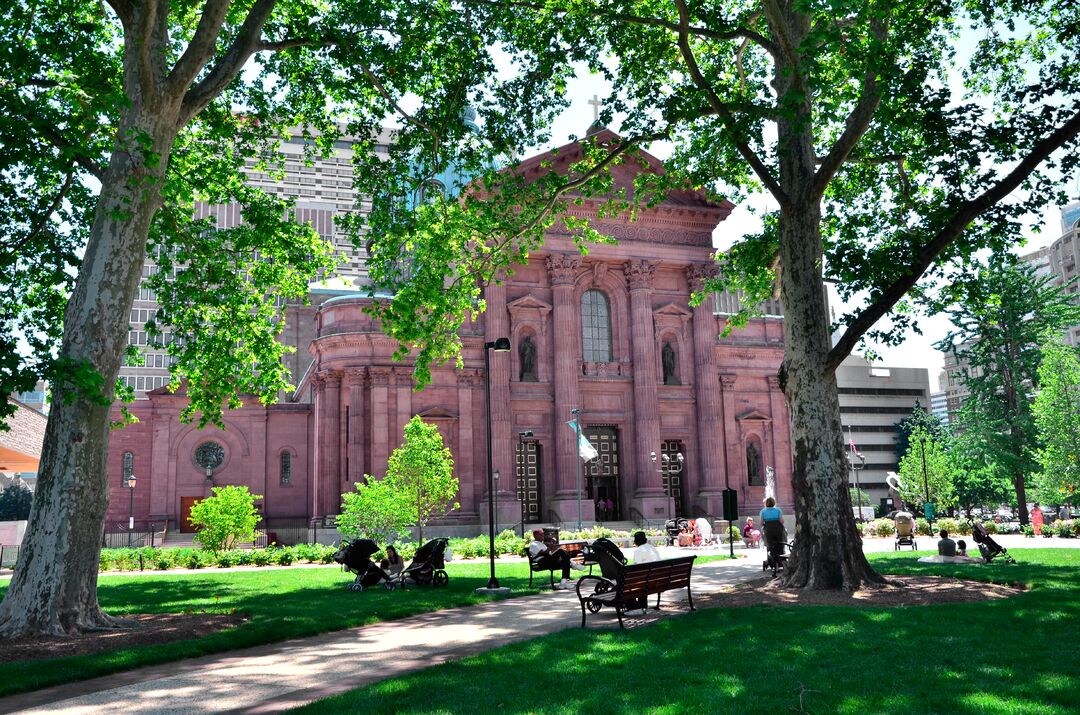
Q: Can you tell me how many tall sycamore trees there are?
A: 2